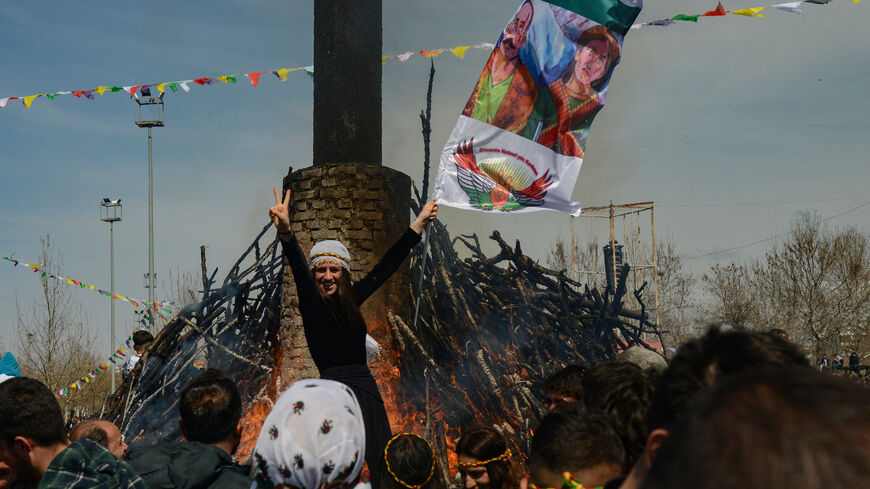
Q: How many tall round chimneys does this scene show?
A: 1